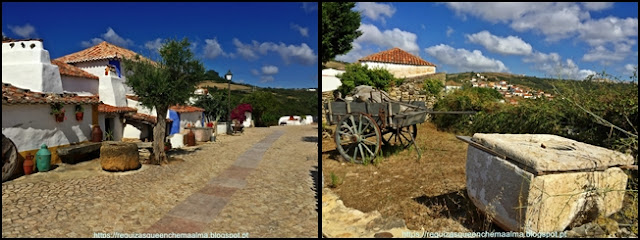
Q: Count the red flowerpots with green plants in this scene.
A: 2